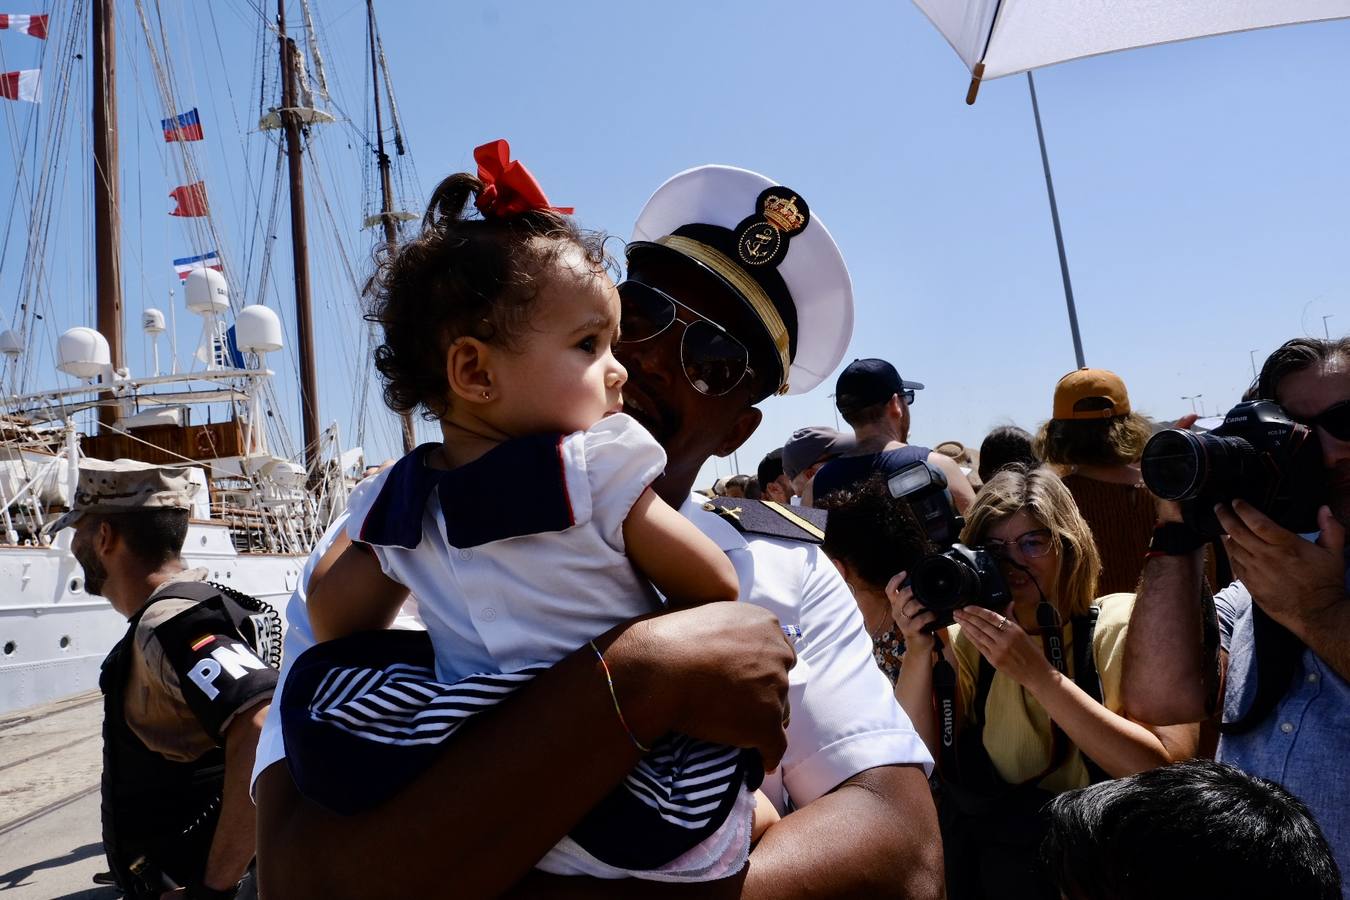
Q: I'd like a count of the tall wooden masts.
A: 3